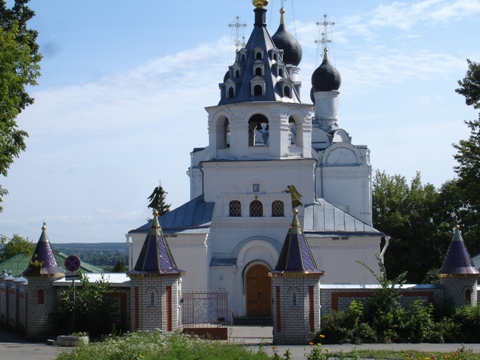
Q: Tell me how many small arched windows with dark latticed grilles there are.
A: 3